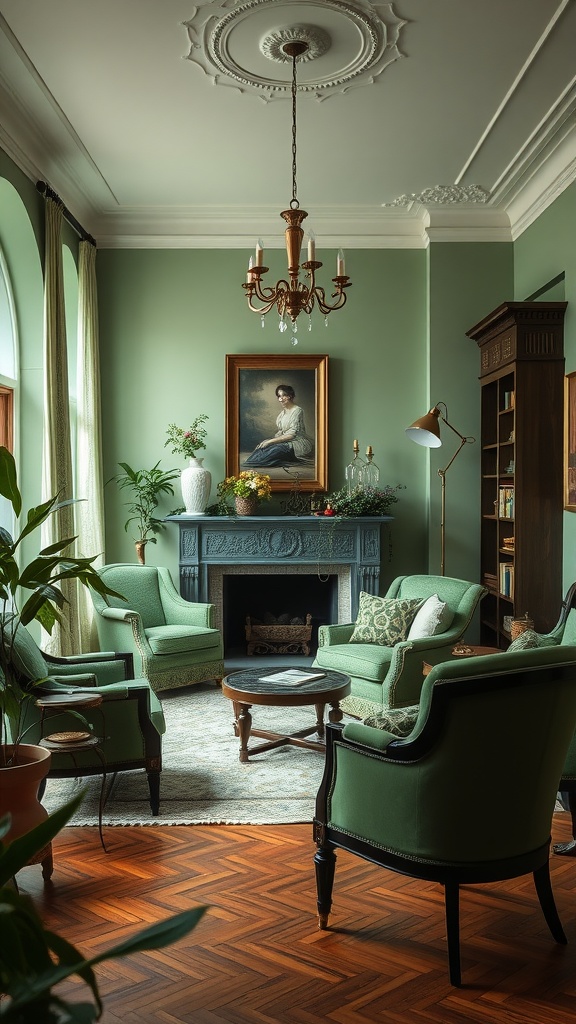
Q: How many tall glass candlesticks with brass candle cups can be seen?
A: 2